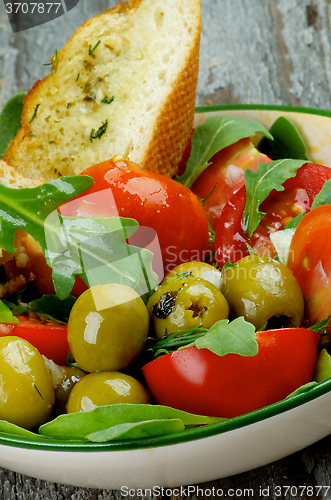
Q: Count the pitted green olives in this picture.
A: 2